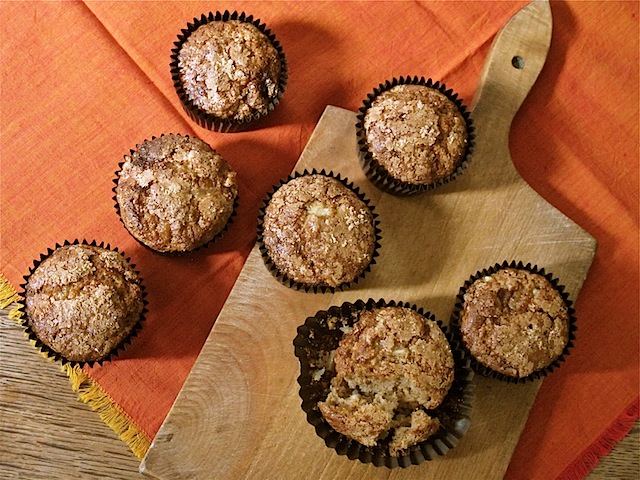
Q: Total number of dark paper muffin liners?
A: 7